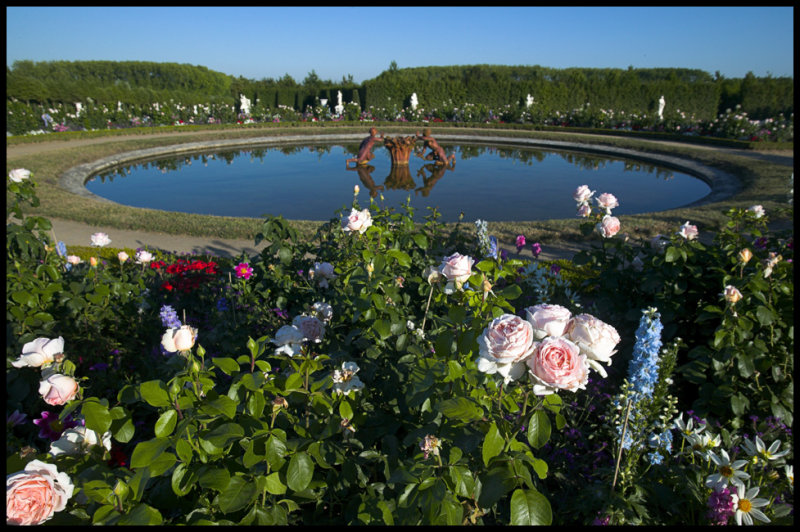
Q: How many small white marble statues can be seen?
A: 5